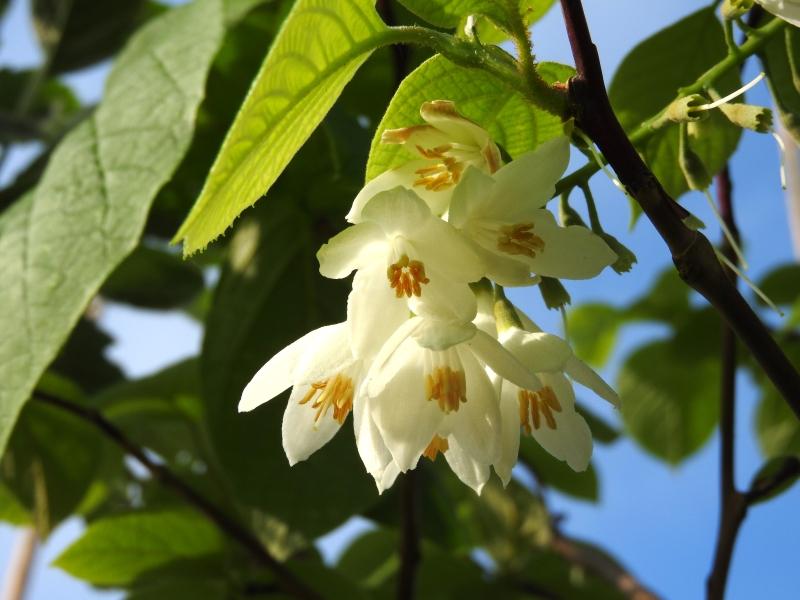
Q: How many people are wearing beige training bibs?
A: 0